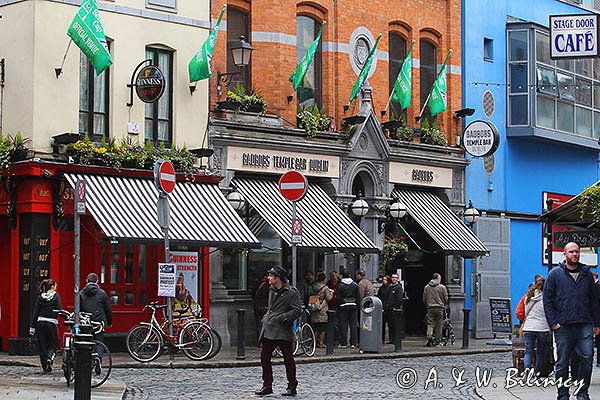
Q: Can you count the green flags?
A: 6